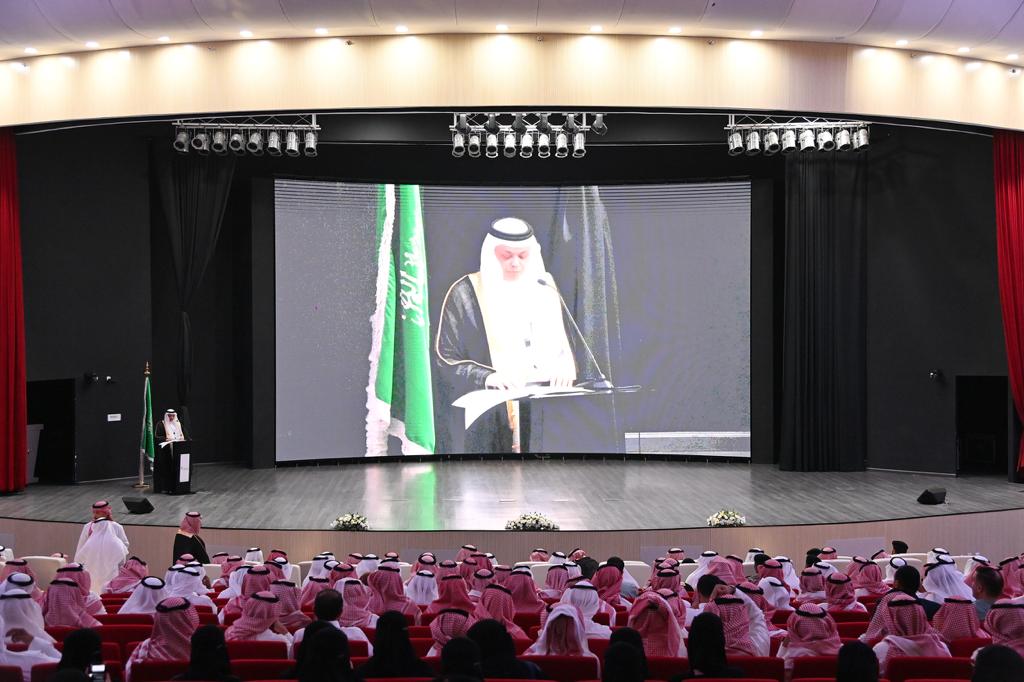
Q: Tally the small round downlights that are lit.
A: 13